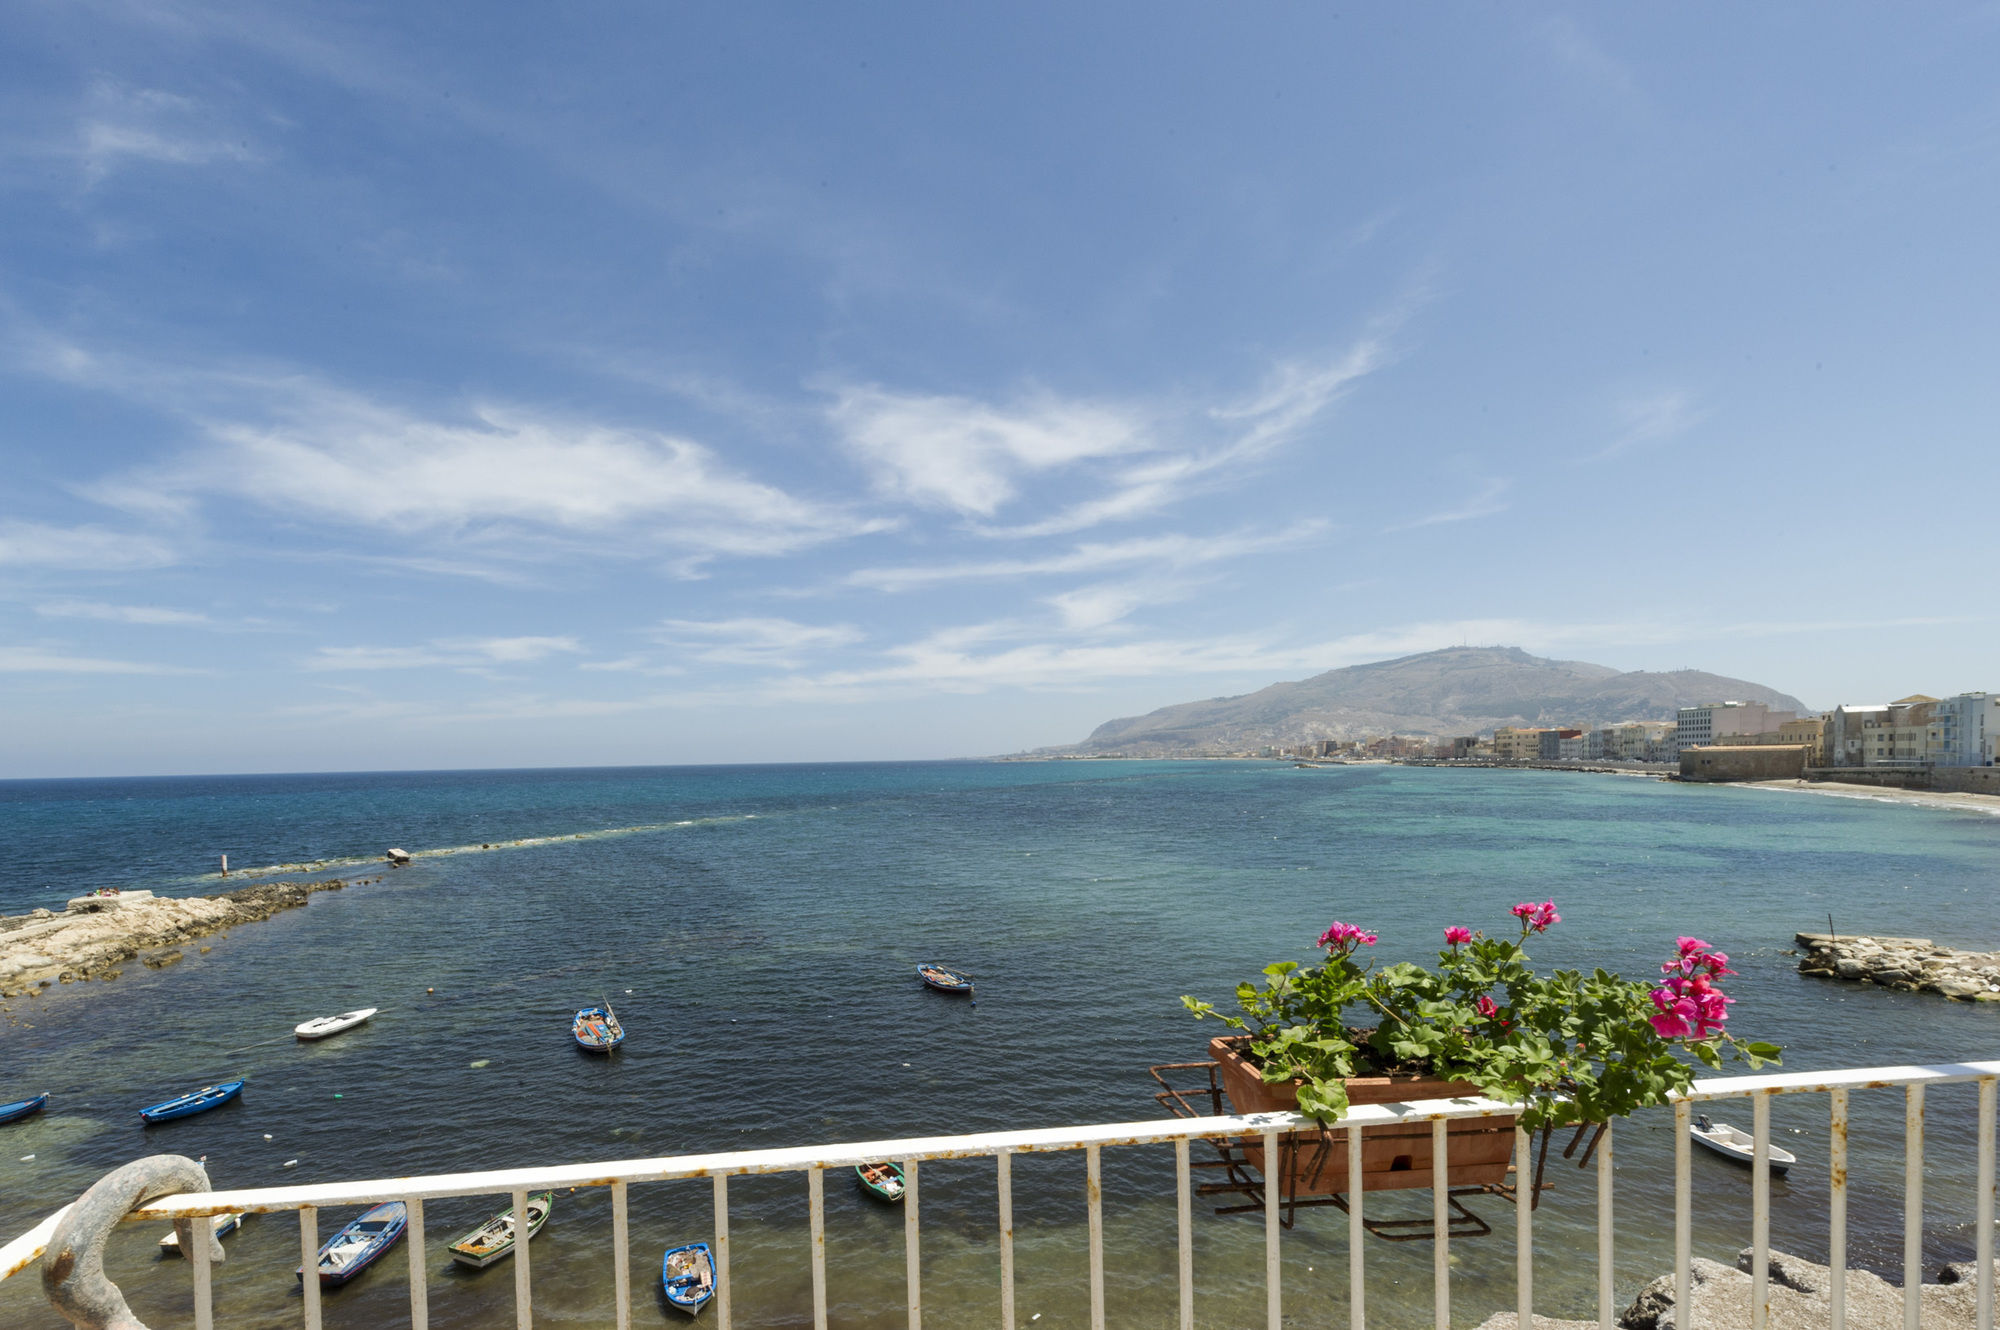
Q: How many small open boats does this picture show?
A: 11